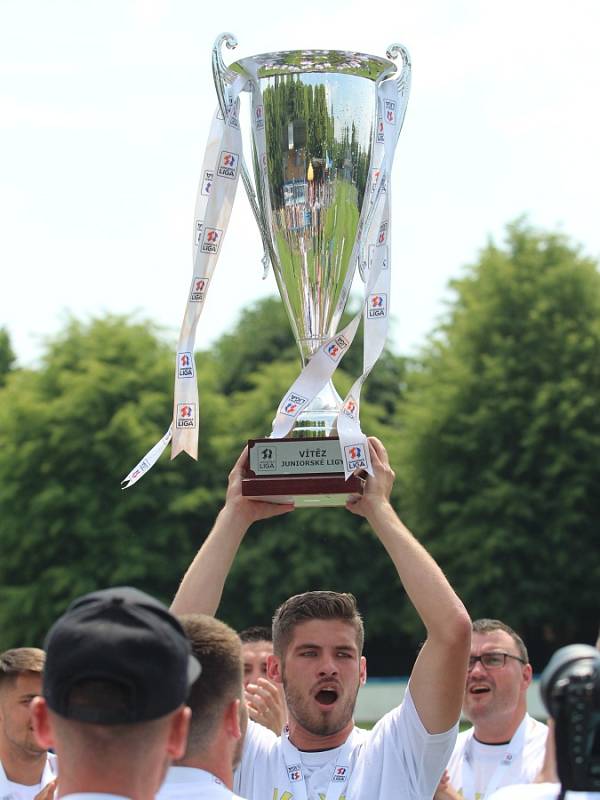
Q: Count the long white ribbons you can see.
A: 4